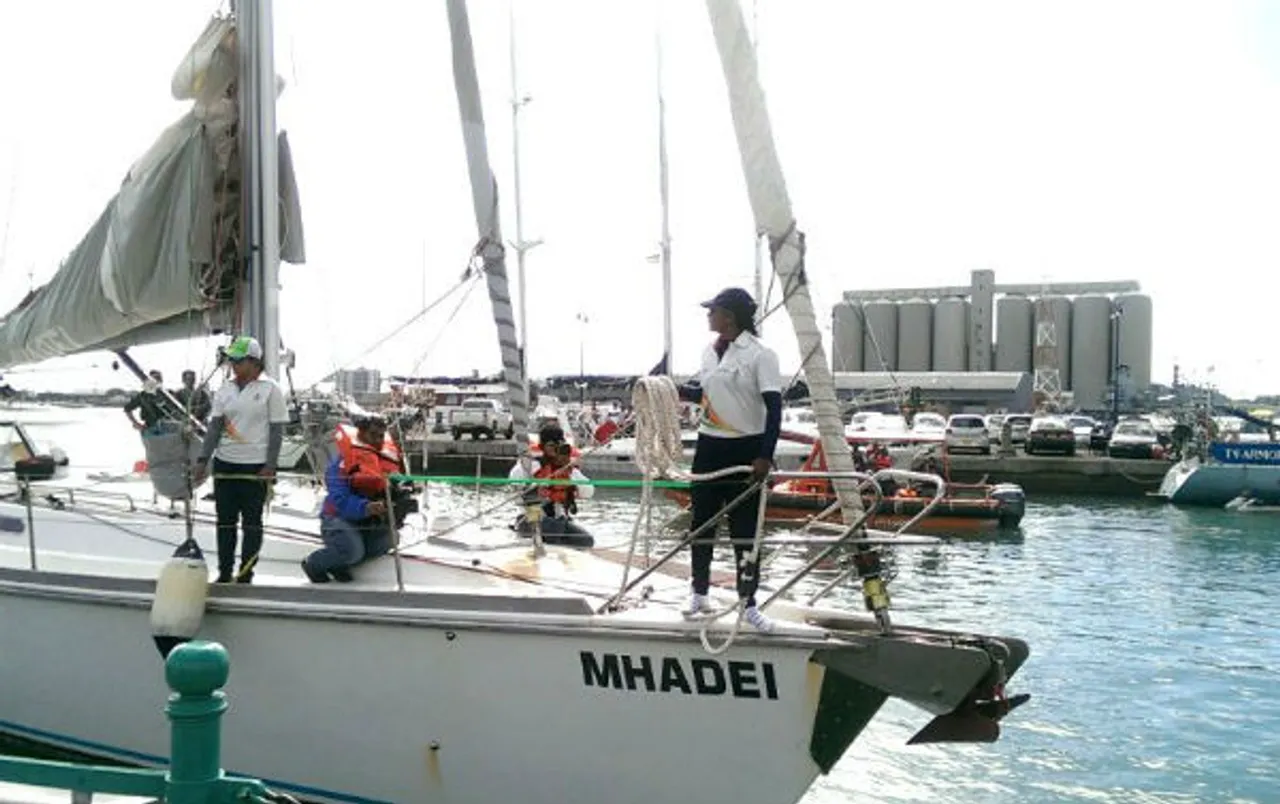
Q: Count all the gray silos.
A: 8